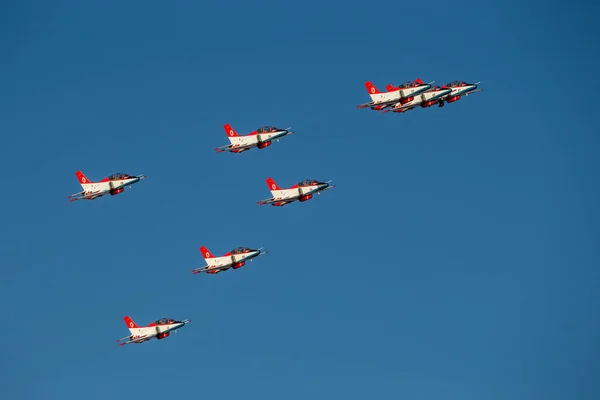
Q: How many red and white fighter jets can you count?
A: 8